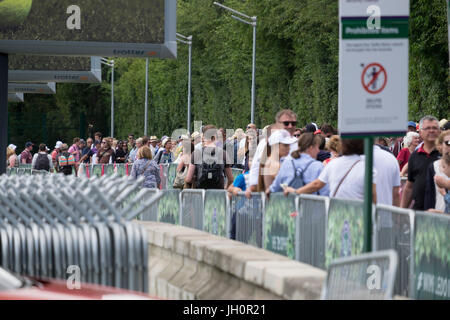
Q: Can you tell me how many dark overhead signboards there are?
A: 4